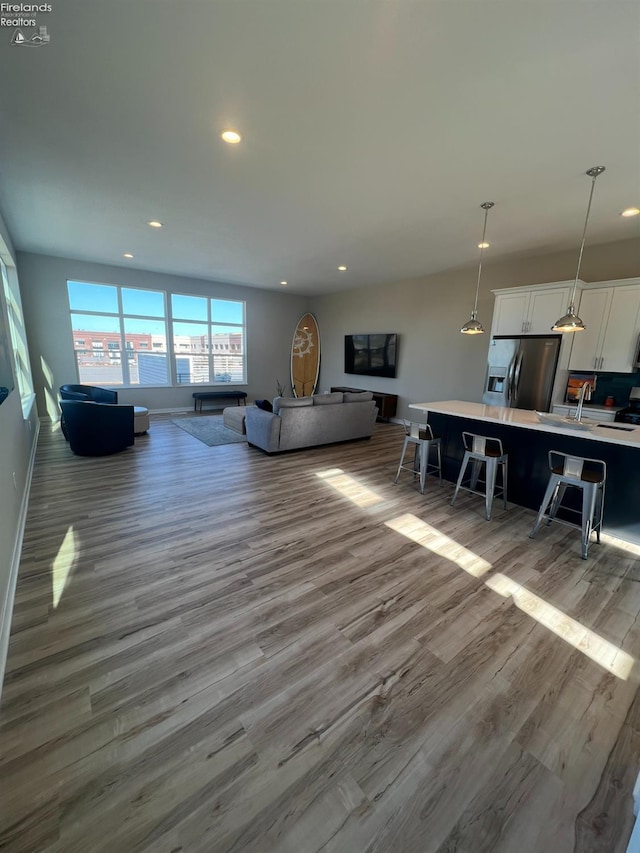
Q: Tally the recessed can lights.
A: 7